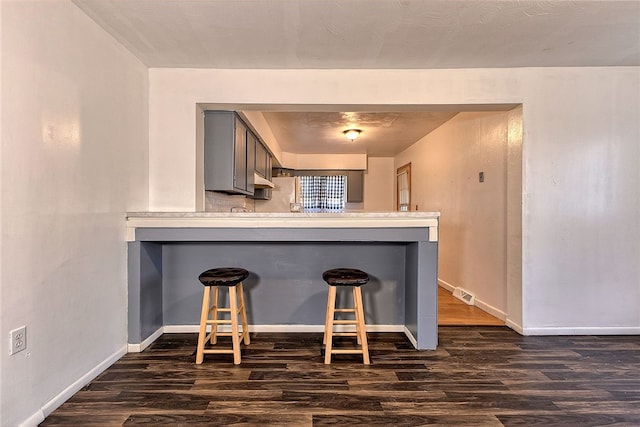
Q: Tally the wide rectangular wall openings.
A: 1